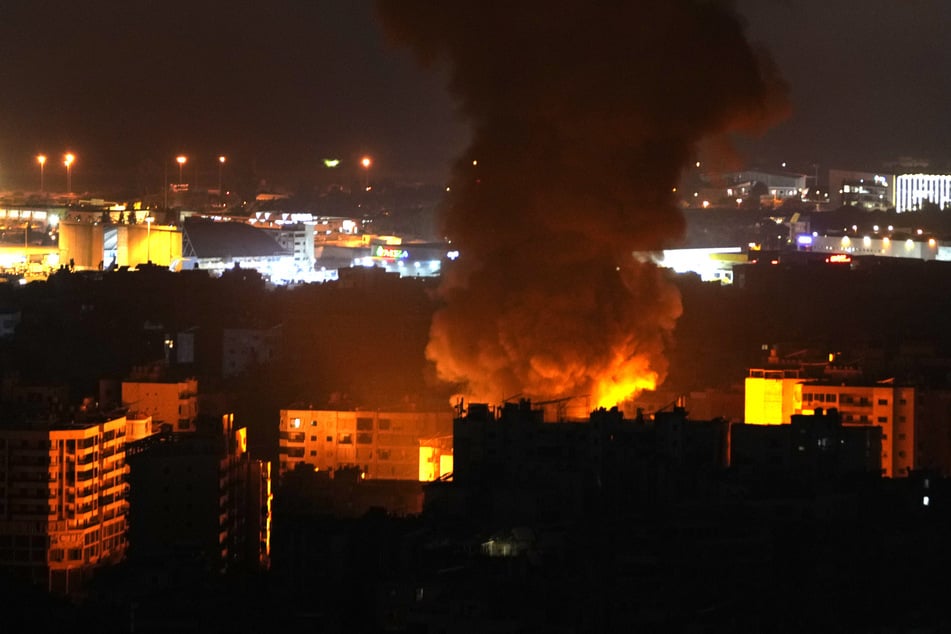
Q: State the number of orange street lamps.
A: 5